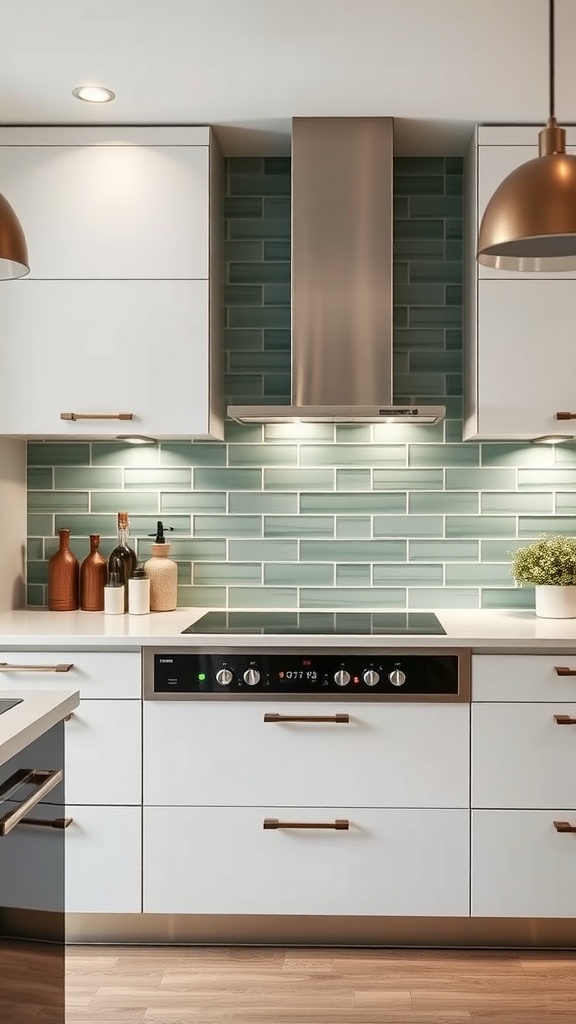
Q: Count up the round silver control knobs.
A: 5